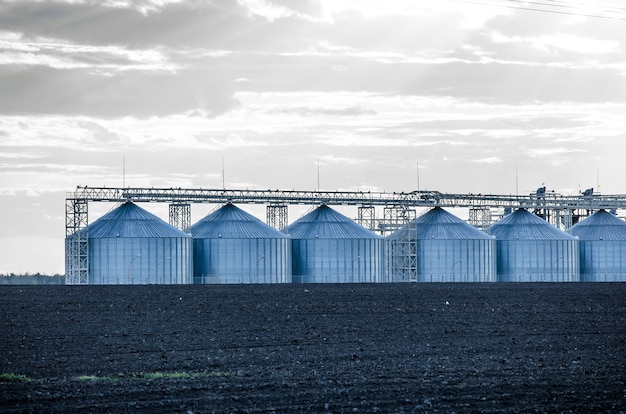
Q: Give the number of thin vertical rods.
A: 6